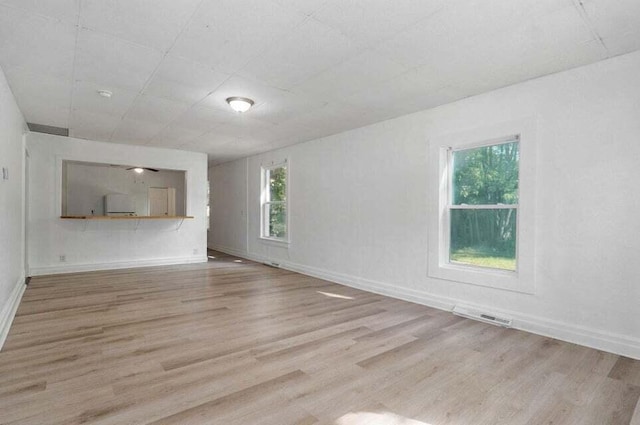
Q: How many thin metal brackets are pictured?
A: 3